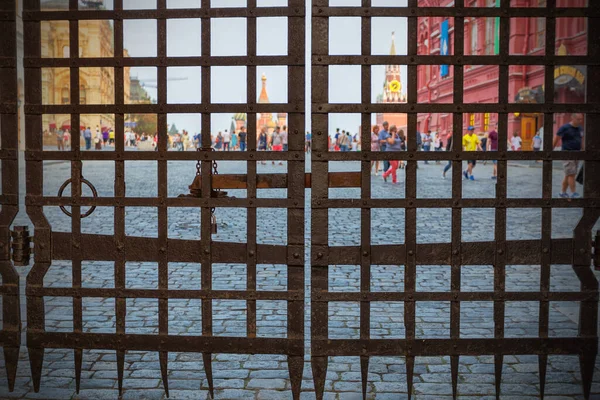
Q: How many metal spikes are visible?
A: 14